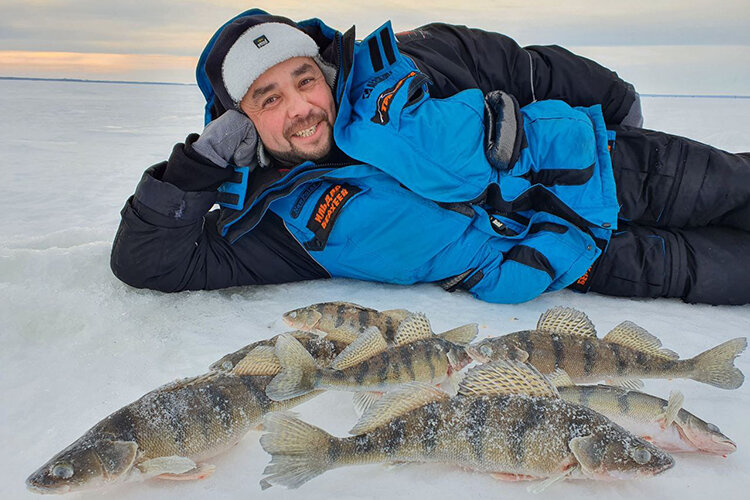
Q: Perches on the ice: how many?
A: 7